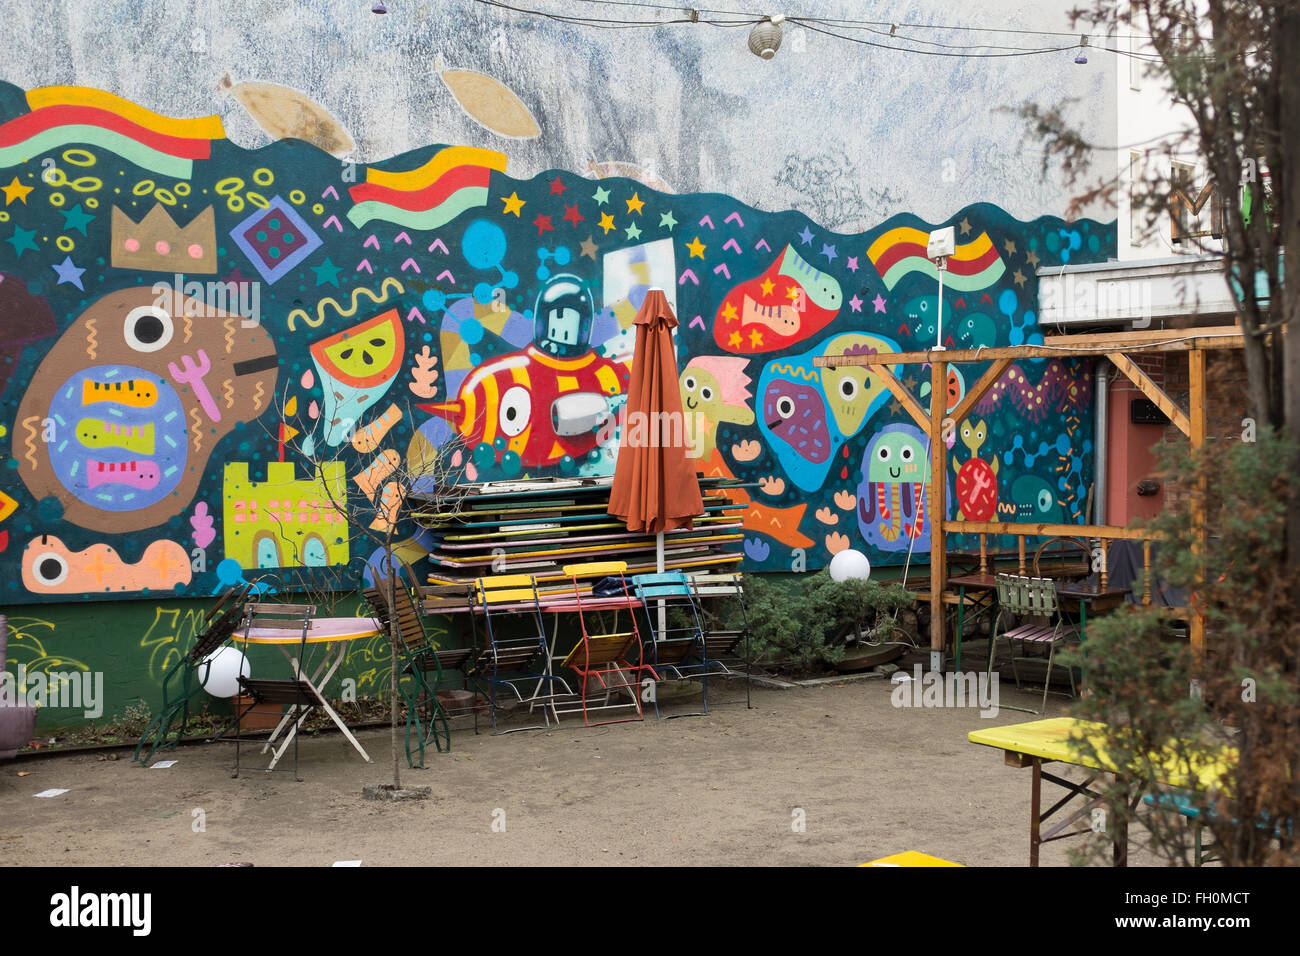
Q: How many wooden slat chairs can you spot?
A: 9